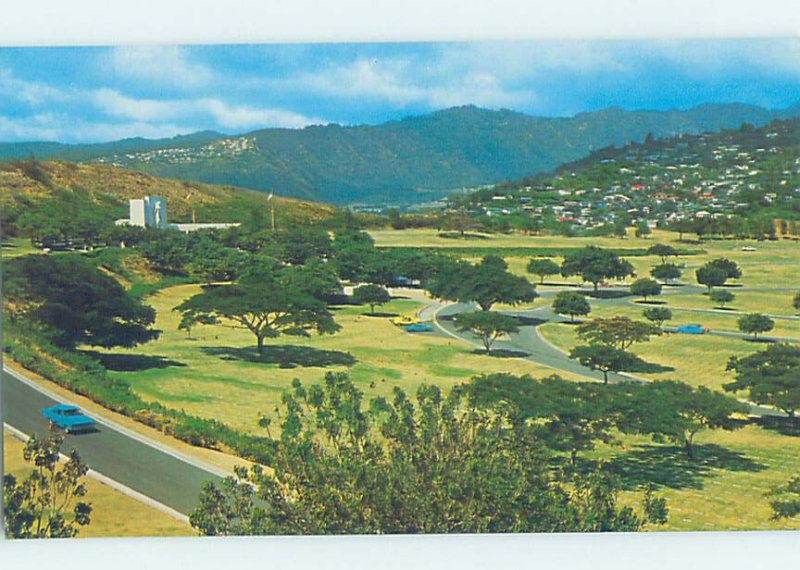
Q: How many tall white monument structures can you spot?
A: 1